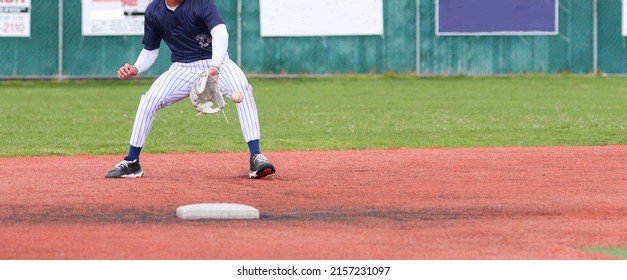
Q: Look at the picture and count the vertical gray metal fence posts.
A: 4